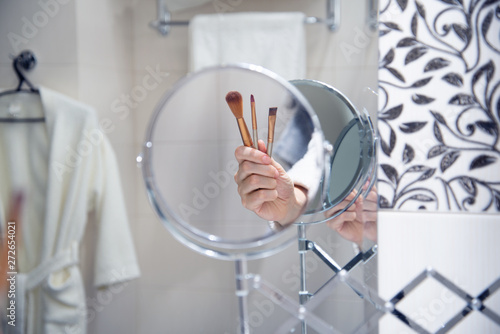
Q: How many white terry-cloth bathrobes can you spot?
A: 1